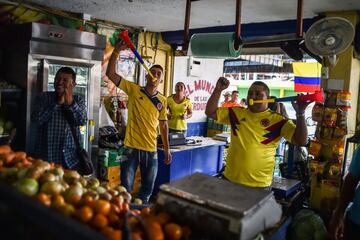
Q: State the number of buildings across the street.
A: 1